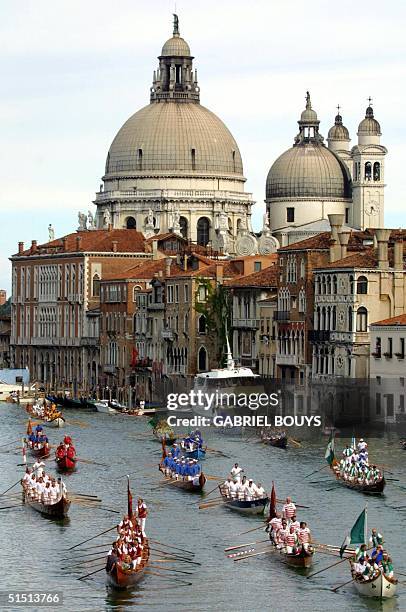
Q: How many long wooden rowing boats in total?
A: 13